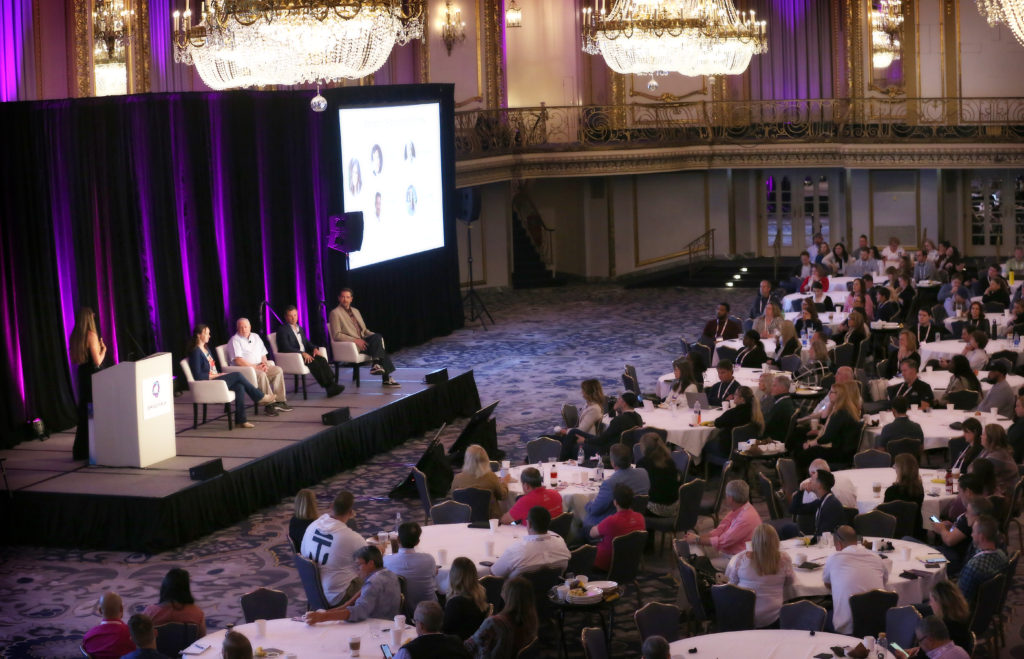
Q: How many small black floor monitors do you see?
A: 3